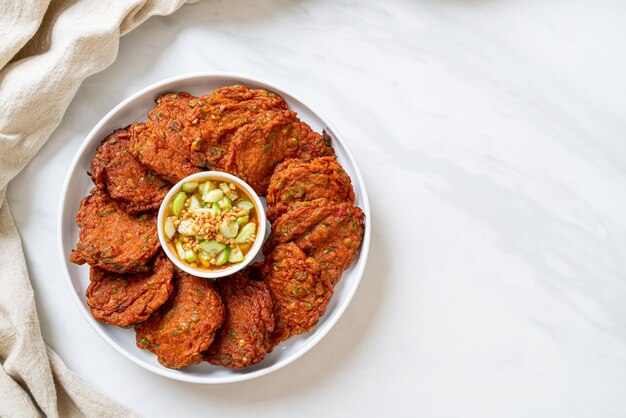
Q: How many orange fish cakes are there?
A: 11